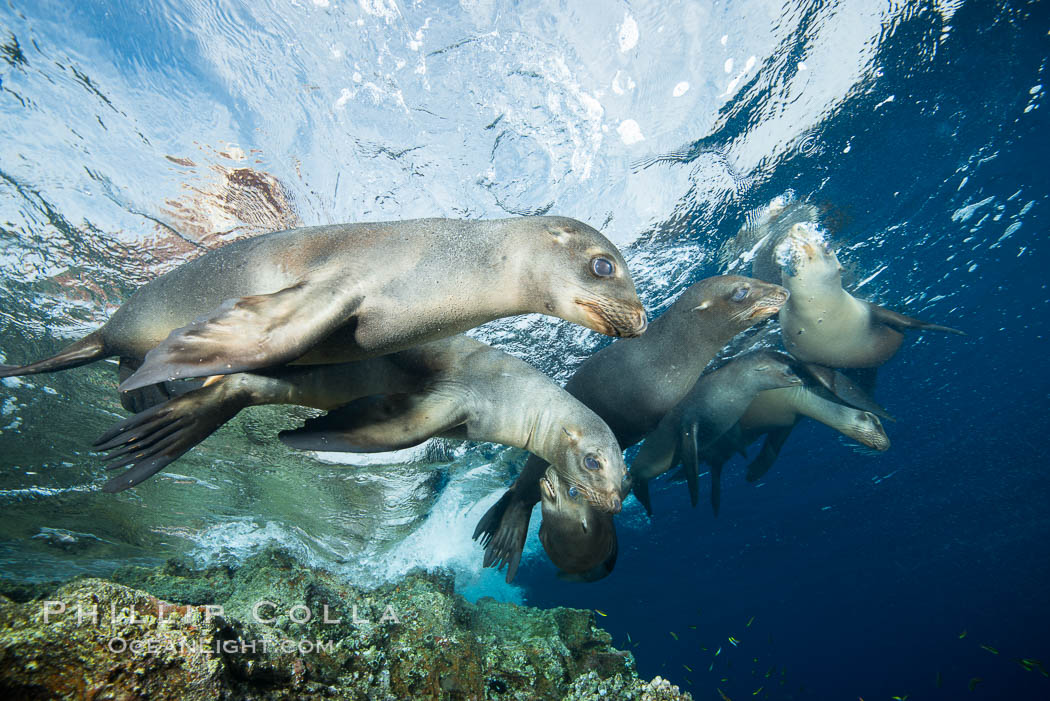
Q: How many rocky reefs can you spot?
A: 1